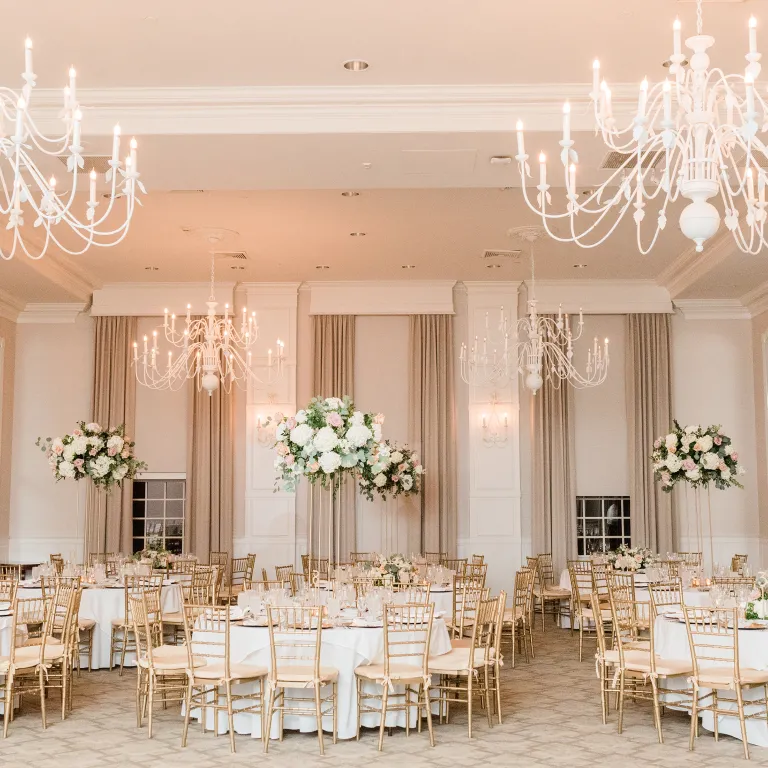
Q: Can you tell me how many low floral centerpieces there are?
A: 4